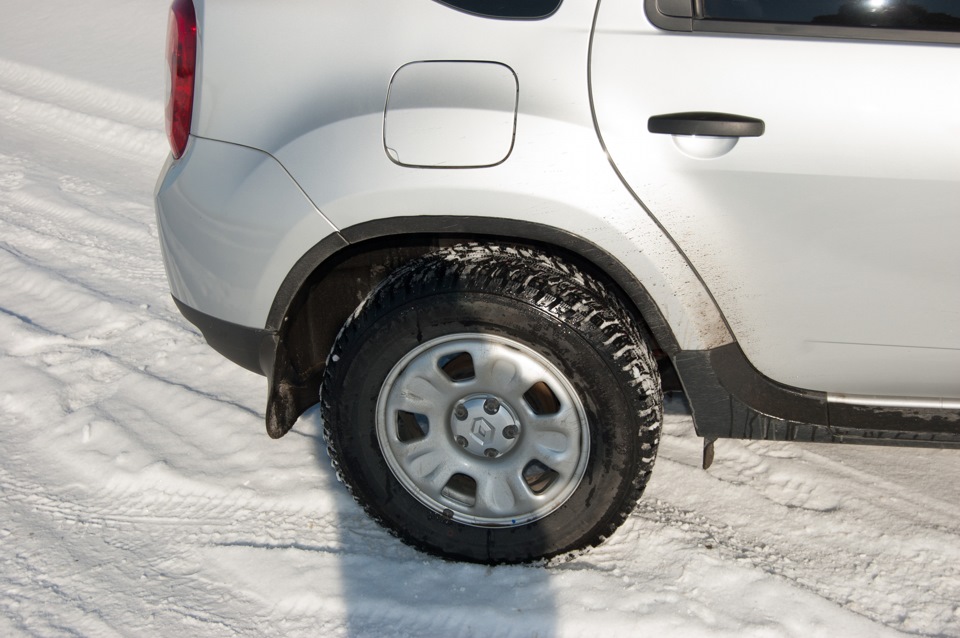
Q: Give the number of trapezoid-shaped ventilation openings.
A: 5